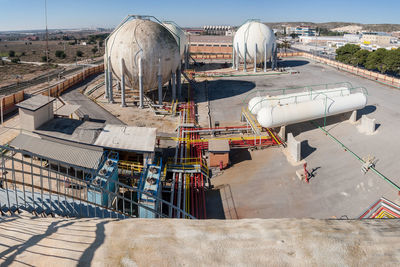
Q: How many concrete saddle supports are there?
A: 4